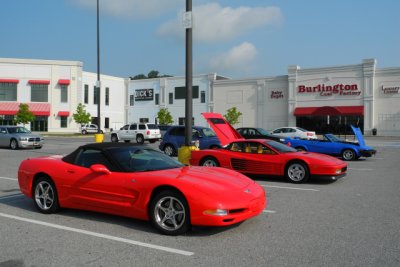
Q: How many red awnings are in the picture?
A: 6